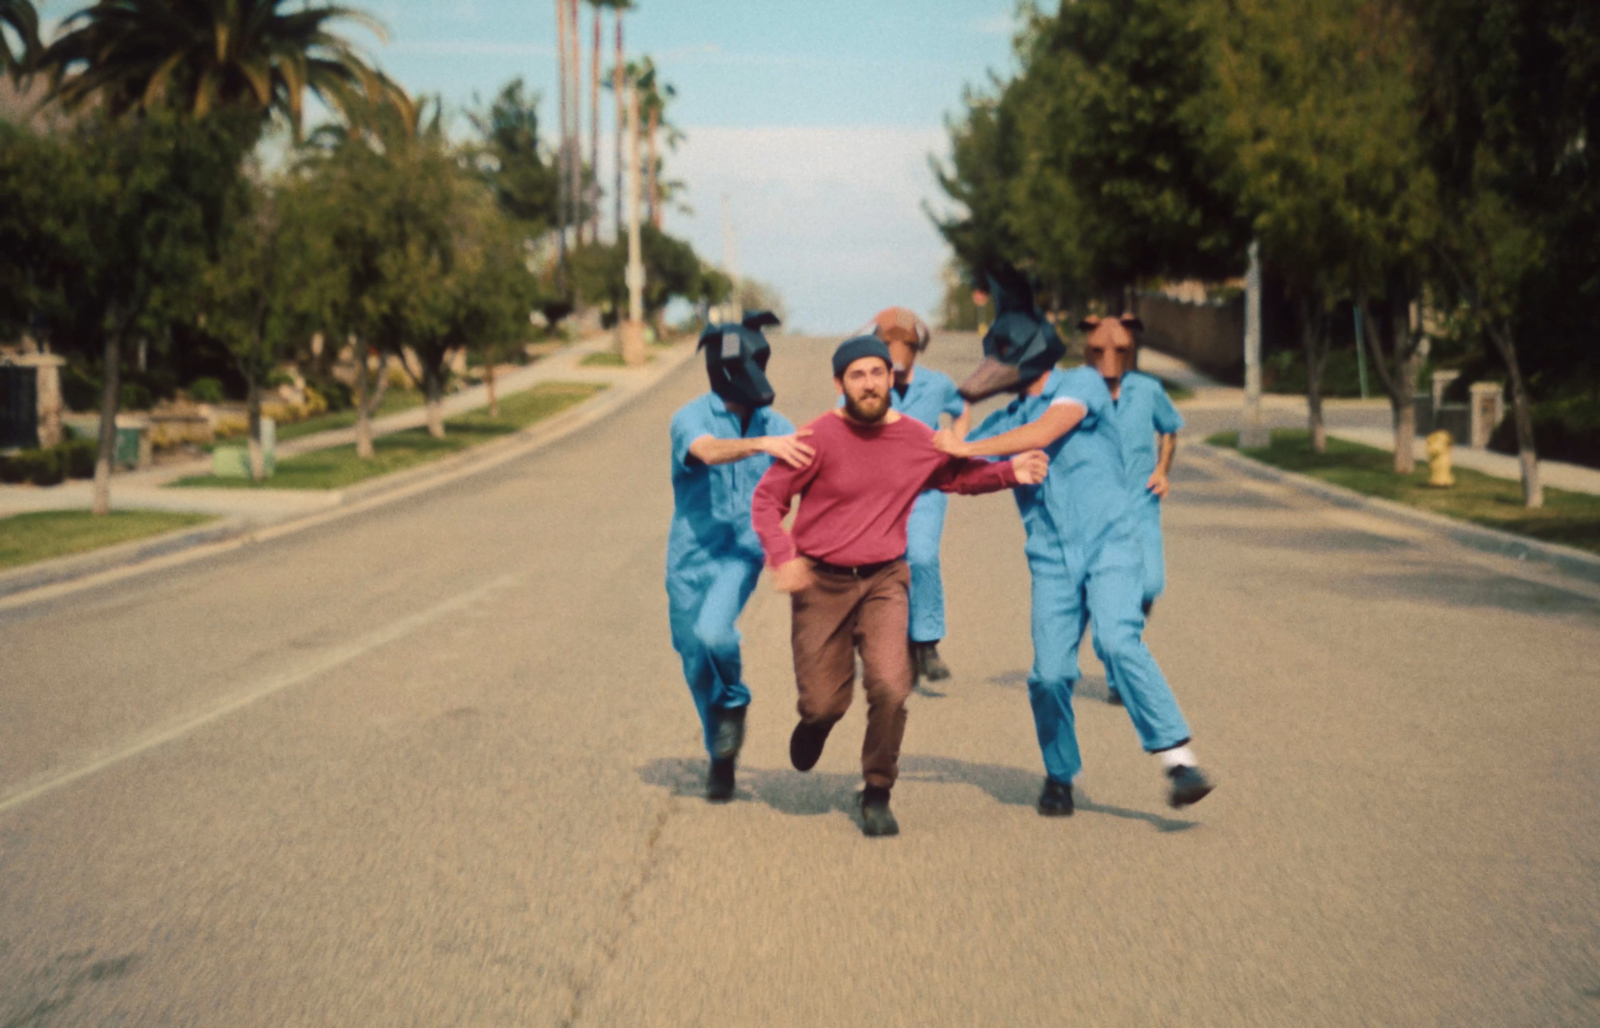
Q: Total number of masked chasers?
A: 4